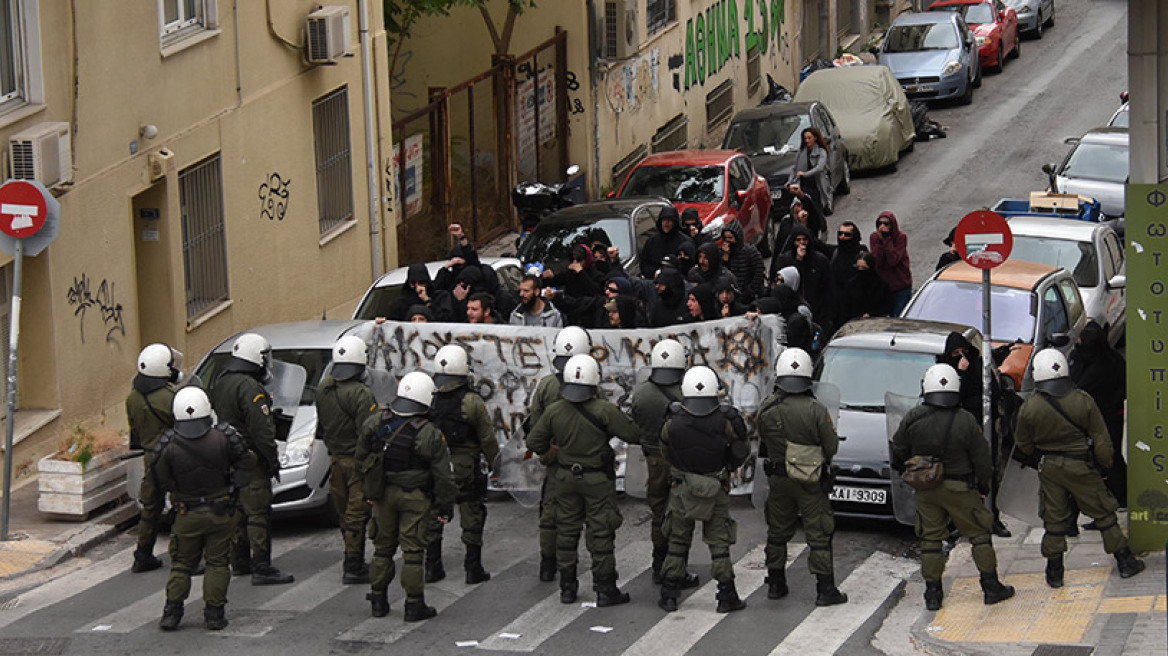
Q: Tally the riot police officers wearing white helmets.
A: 13